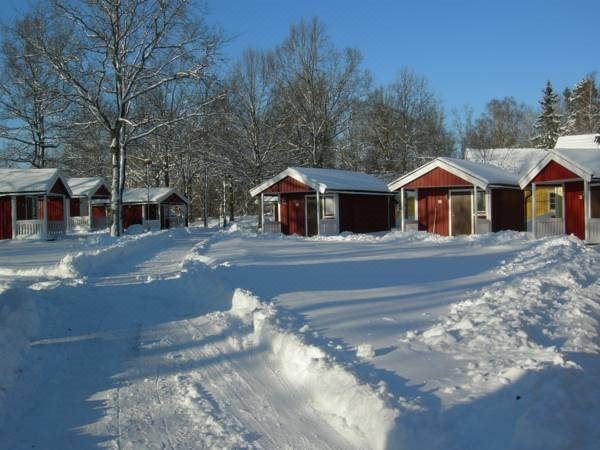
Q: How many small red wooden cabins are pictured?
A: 6